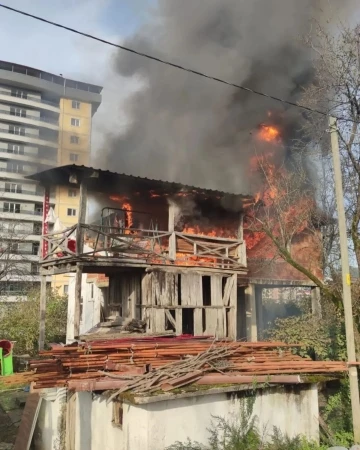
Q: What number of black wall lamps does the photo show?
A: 0